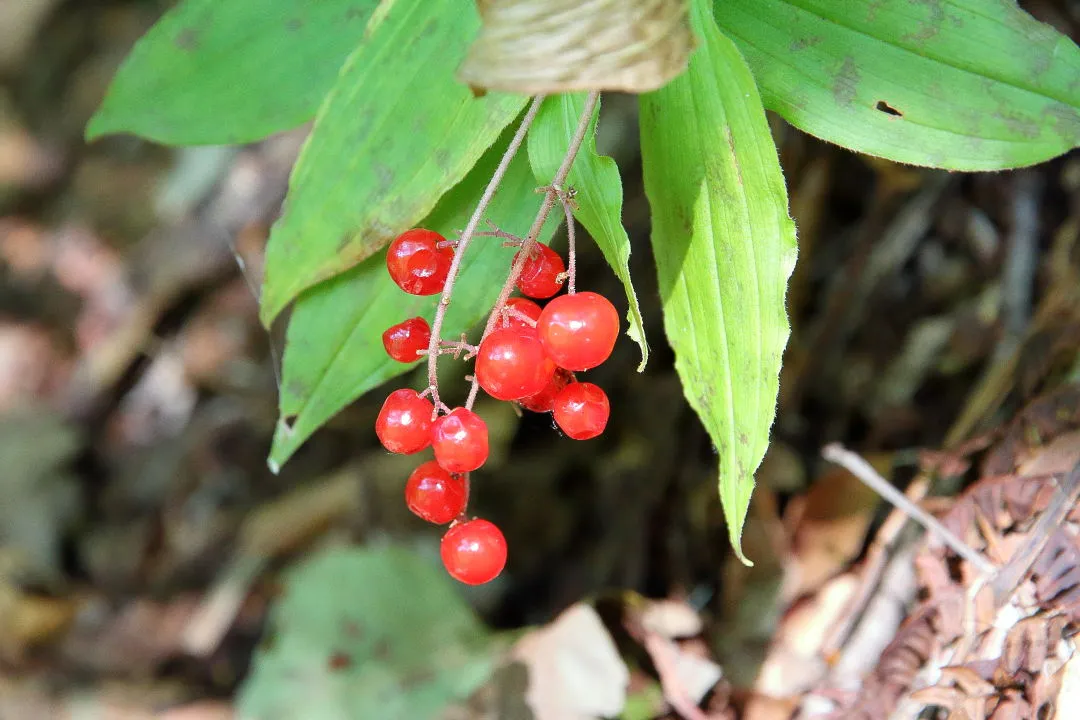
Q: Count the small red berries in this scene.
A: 12